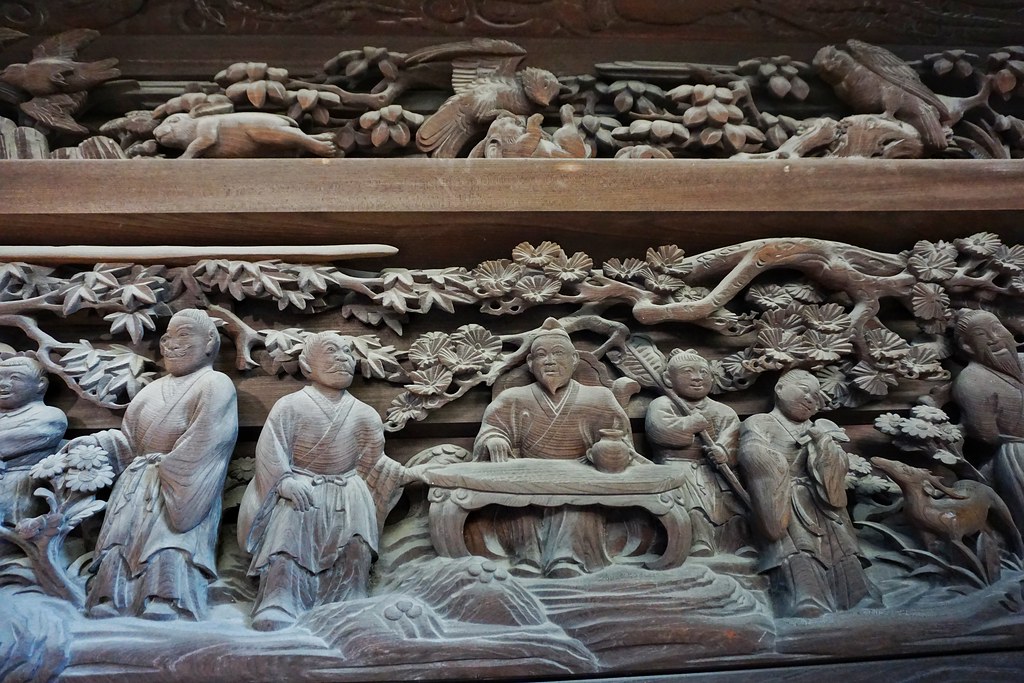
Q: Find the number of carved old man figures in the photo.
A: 4